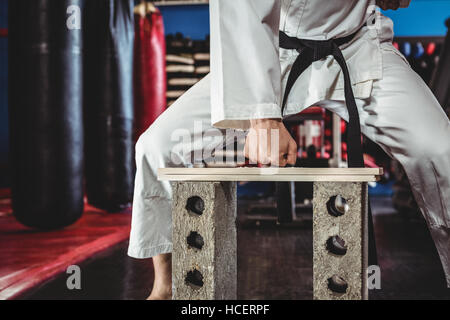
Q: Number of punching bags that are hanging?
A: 3